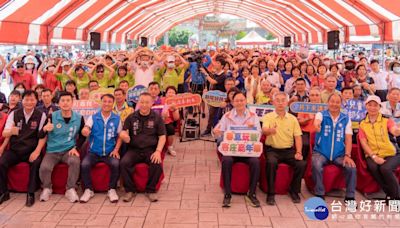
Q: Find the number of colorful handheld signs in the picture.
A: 9